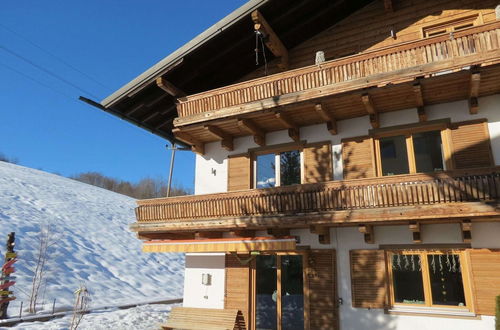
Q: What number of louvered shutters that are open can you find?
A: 8